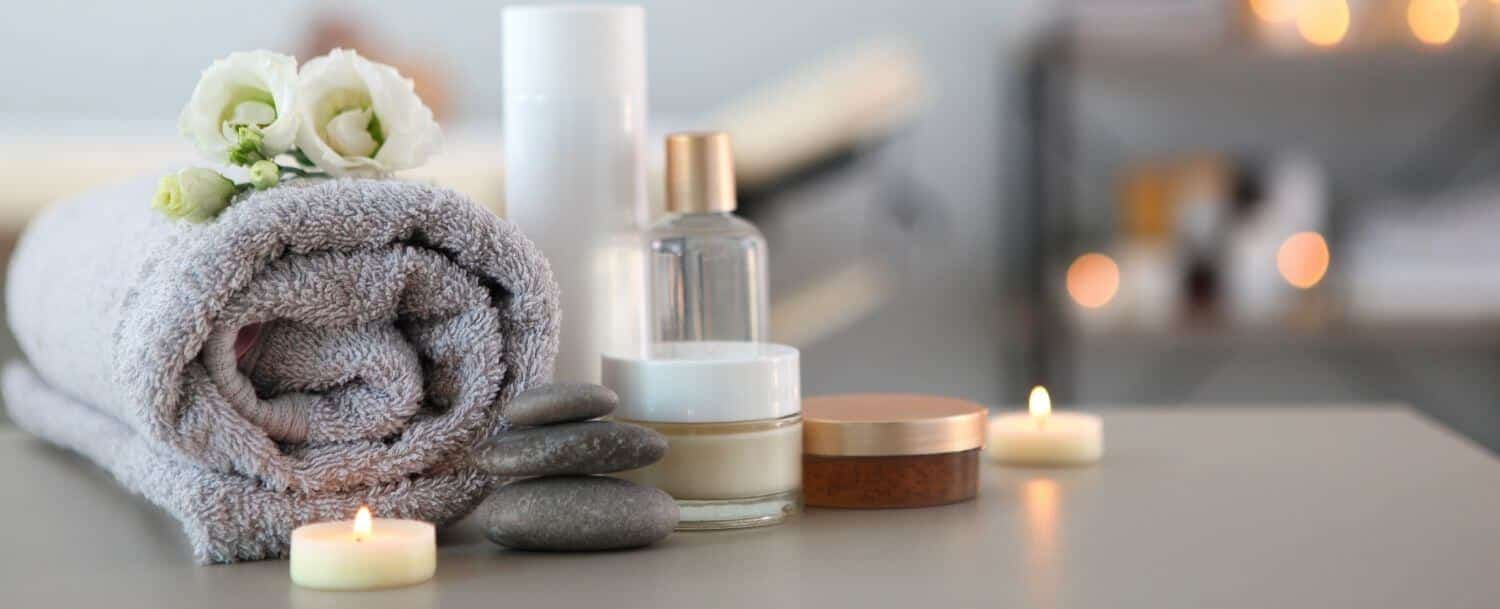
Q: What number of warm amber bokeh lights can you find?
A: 5